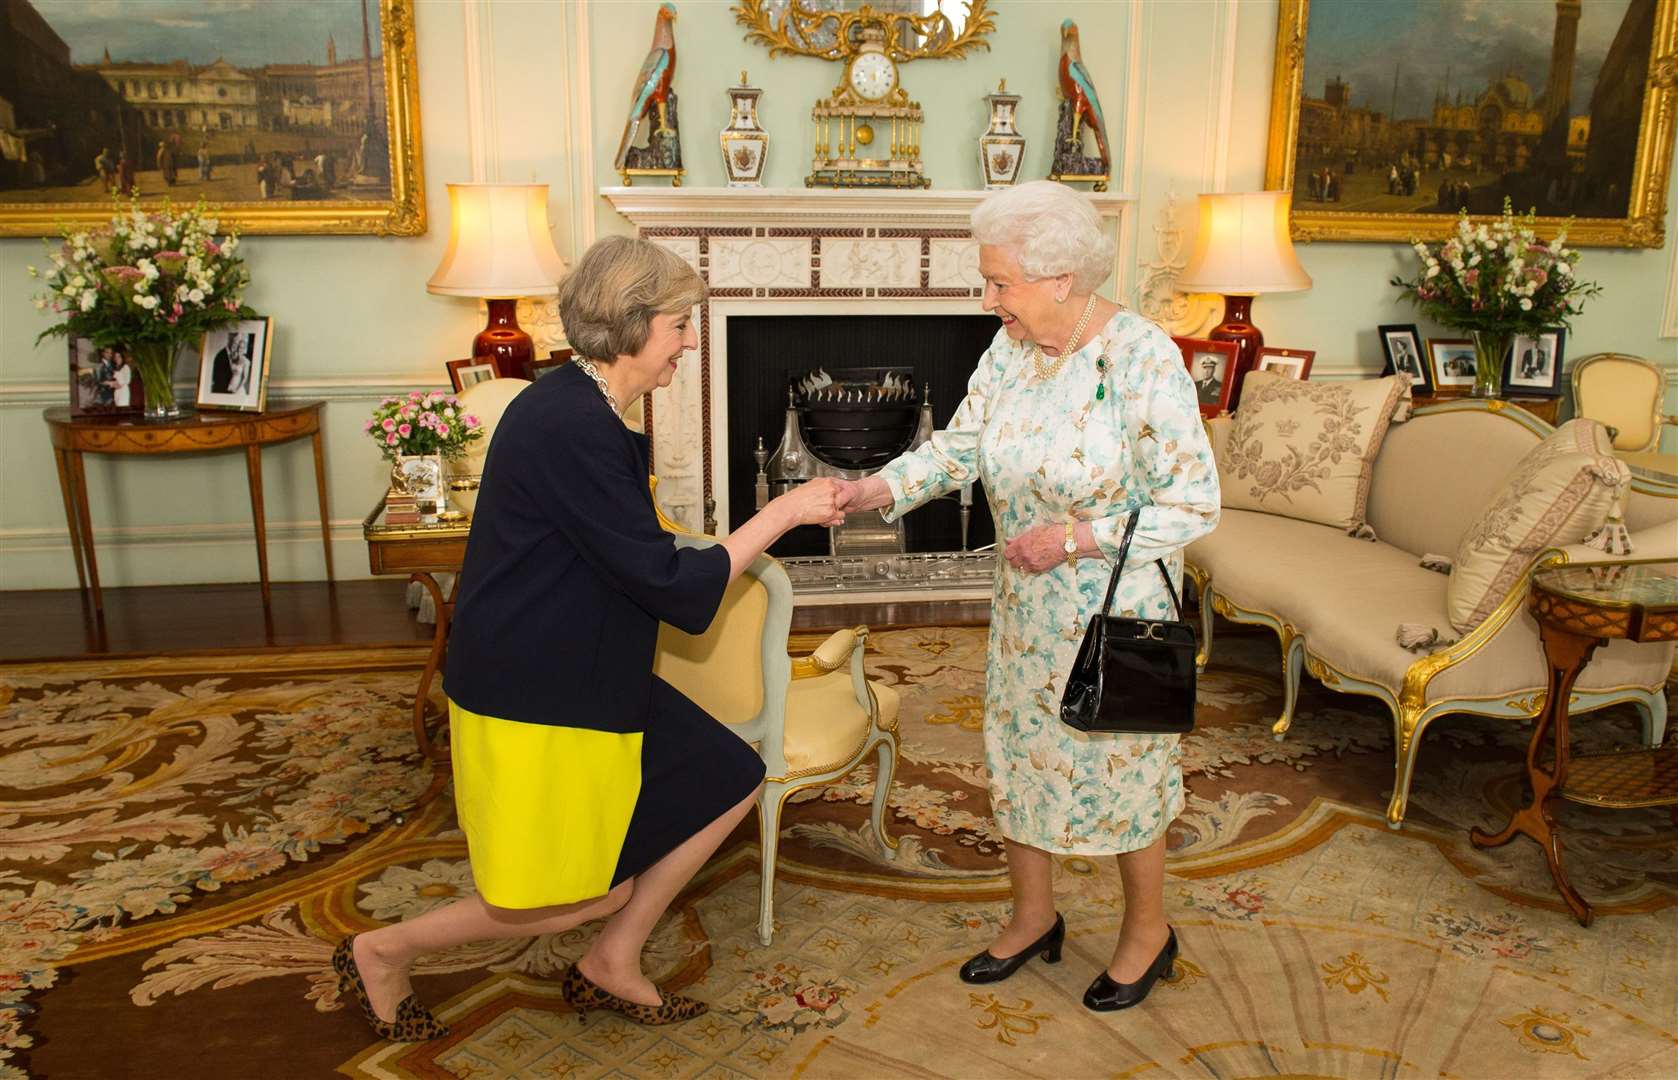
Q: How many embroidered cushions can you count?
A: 2